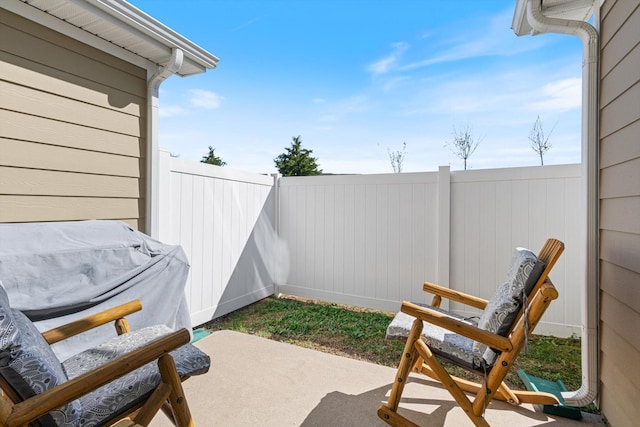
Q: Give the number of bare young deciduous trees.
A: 3